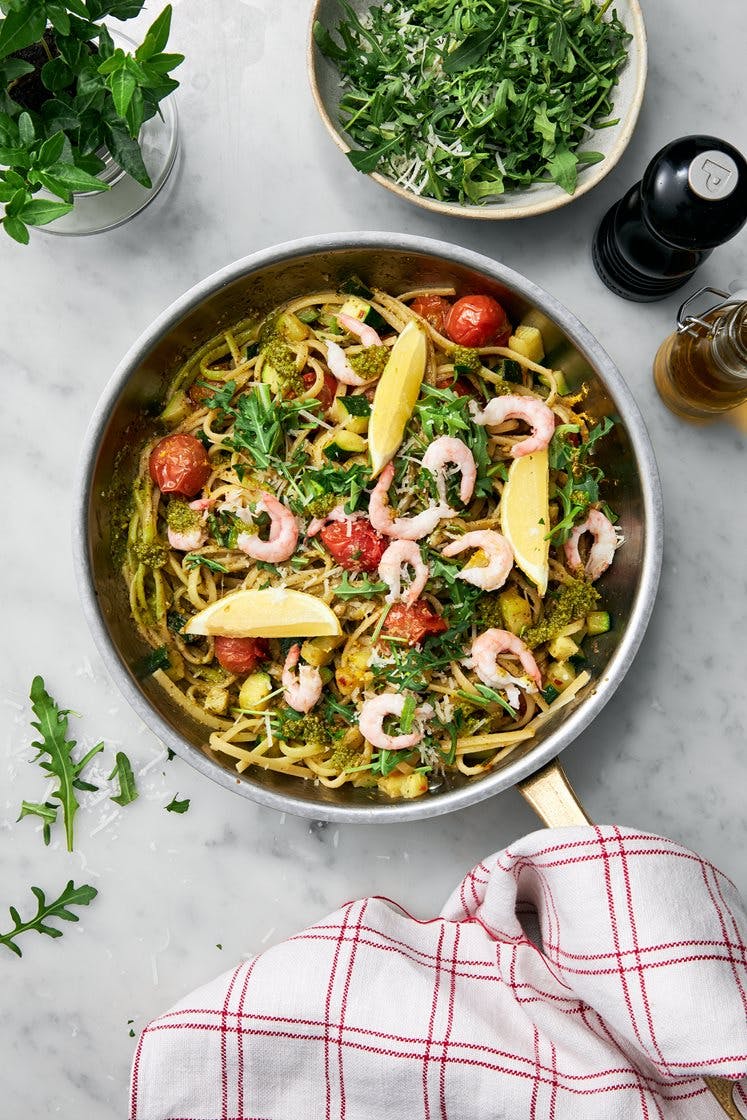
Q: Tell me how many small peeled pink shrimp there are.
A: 13